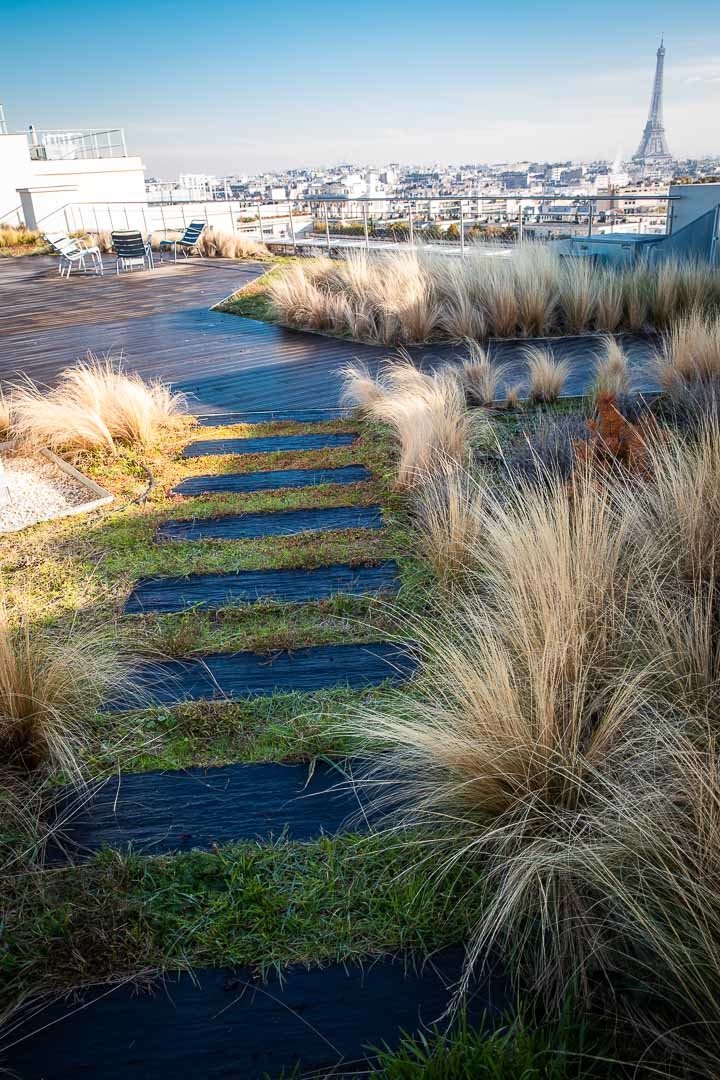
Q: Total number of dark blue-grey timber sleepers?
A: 8